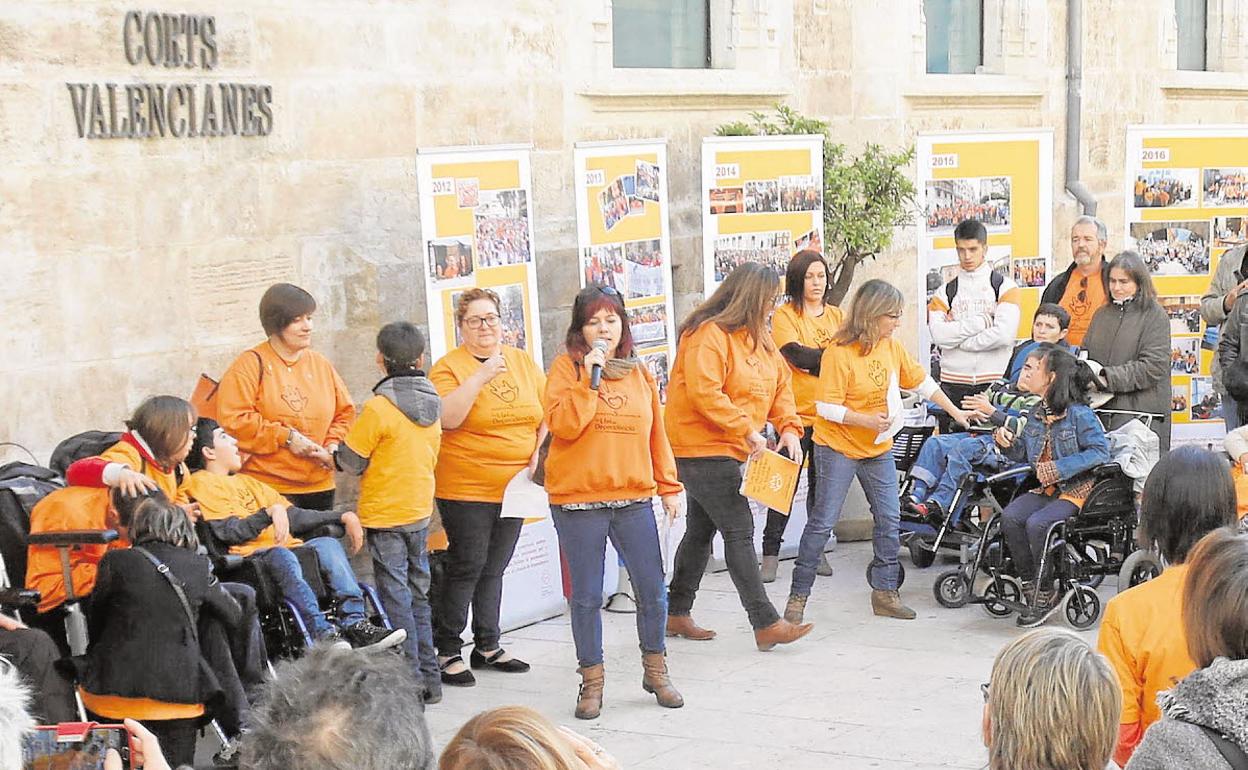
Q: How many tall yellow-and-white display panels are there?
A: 5